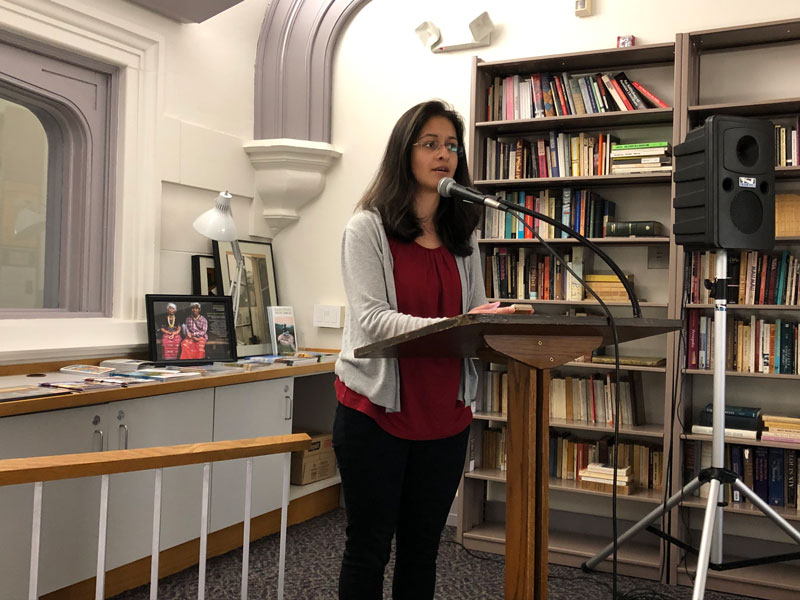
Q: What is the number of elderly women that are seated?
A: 2